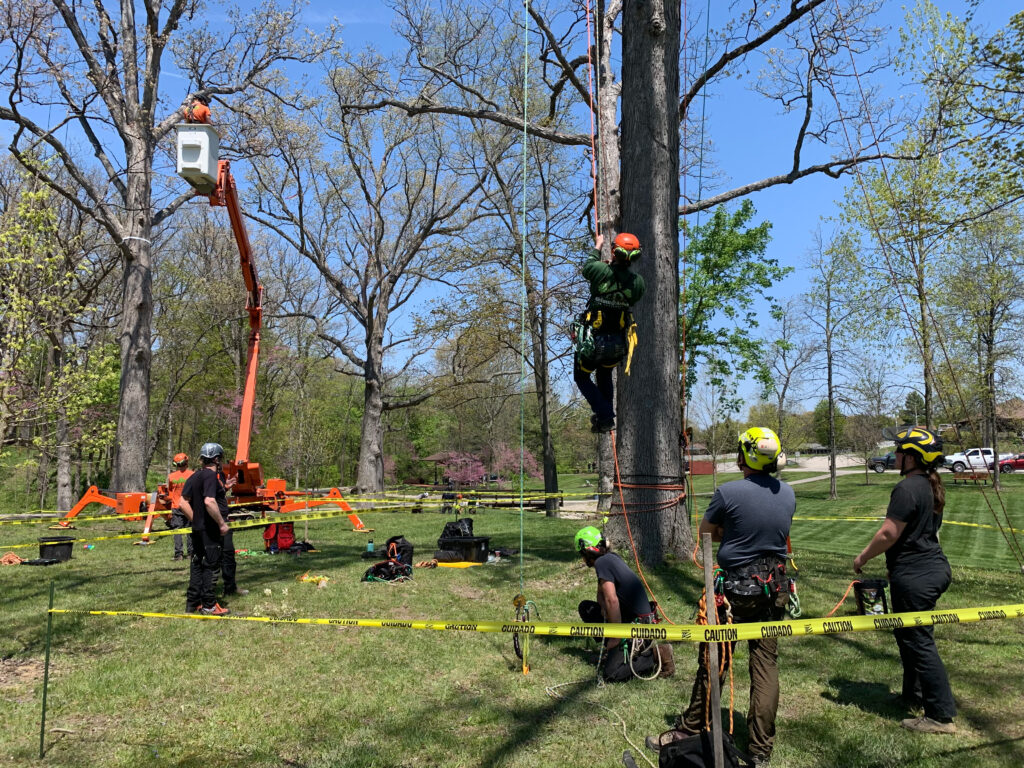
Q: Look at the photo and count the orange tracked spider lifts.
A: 1